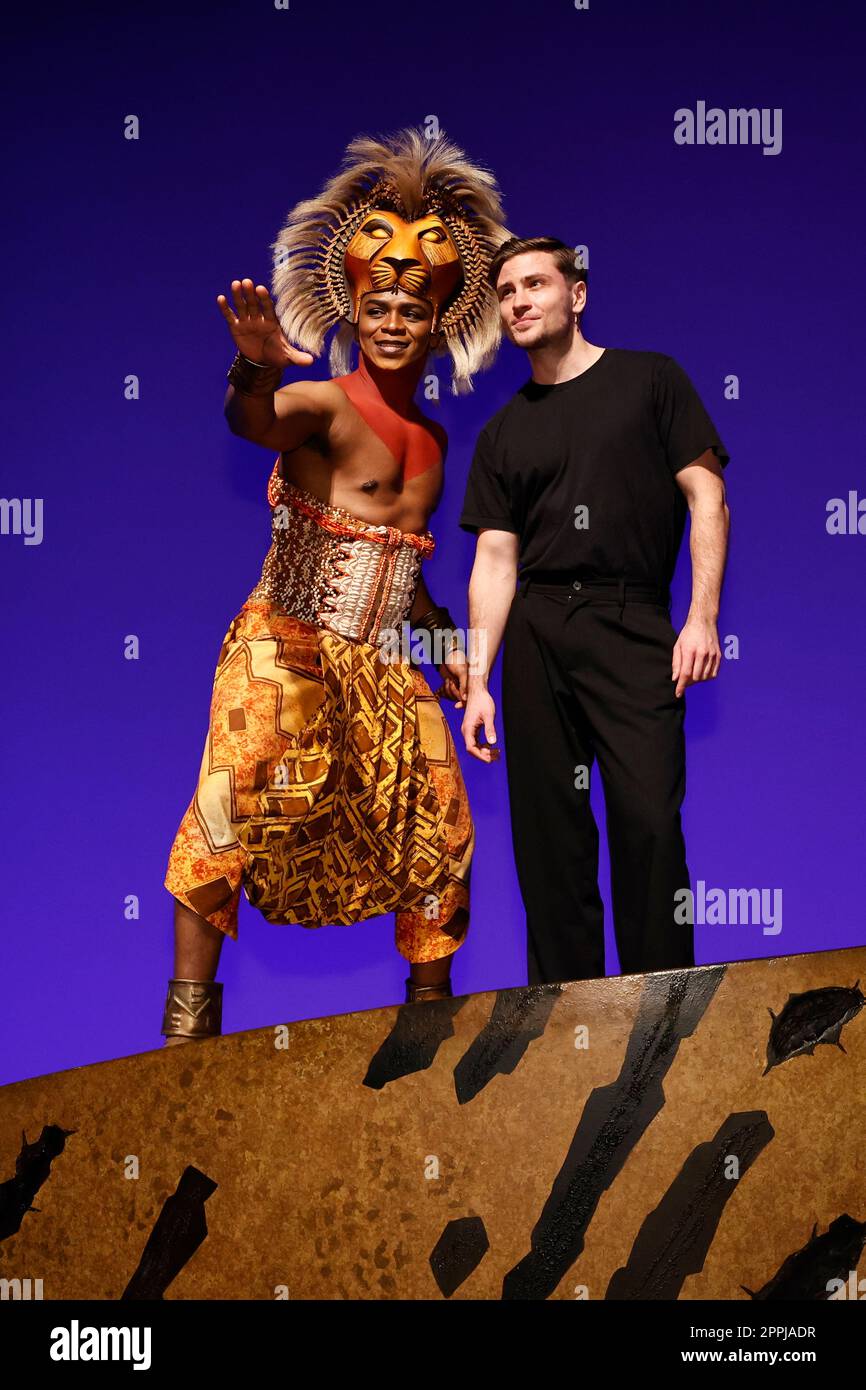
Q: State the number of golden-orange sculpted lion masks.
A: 1